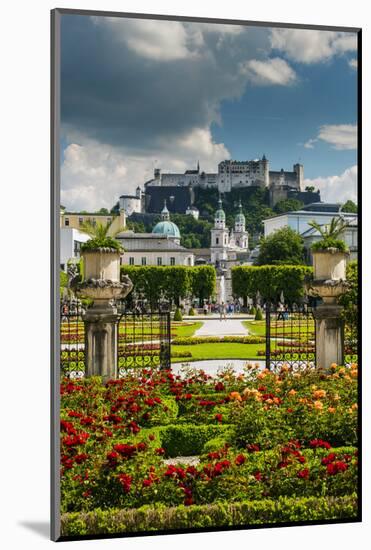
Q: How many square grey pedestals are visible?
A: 2